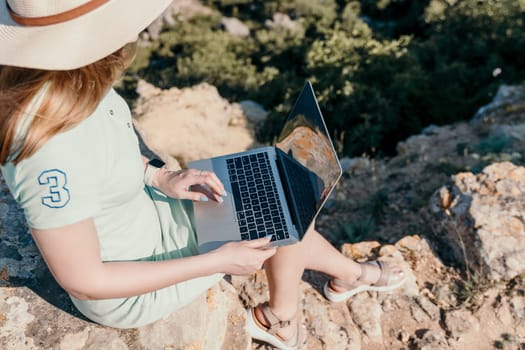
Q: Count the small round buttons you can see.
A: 2